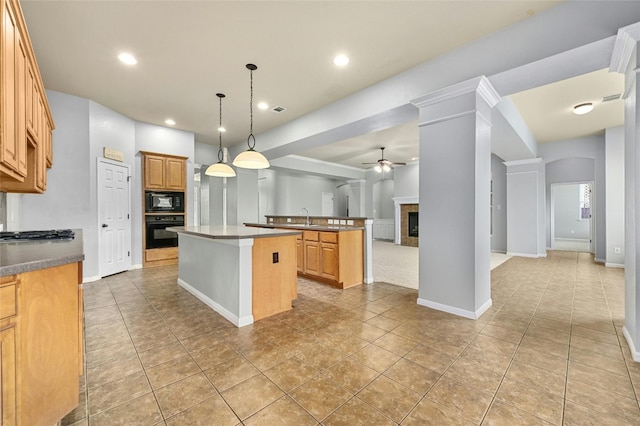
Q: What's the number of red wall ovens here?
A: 0